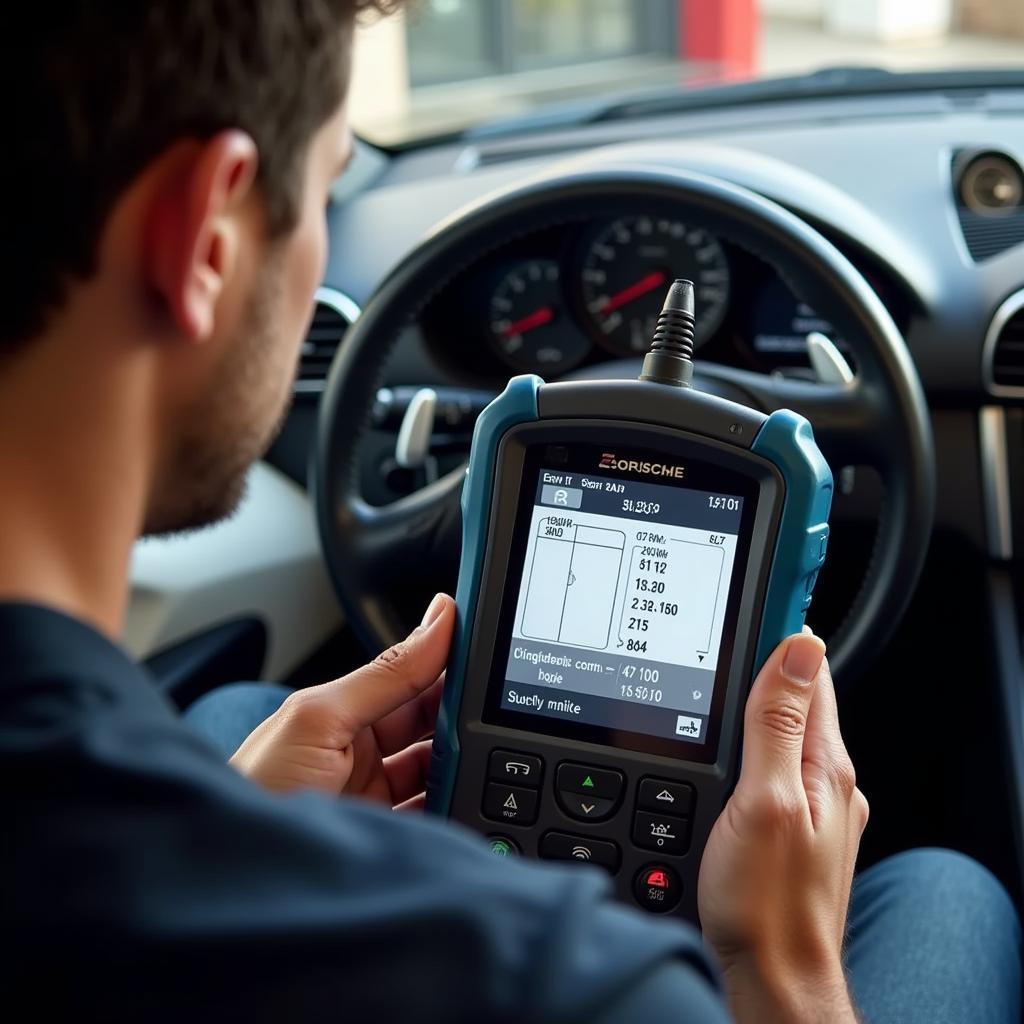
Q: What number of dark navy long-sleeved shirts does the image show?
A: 1